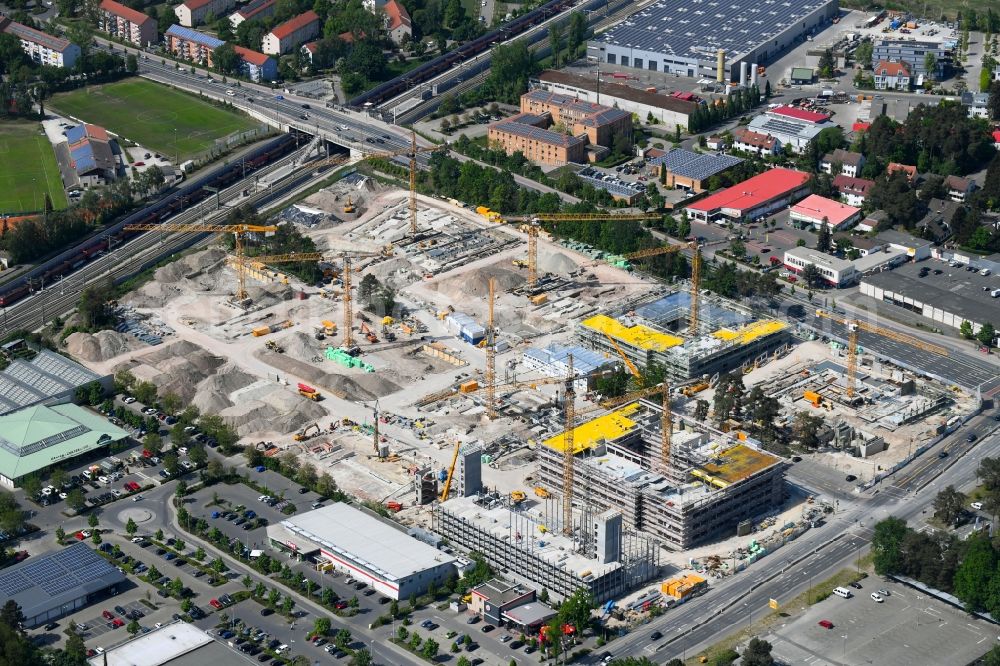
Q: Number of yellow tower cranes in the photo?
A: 9